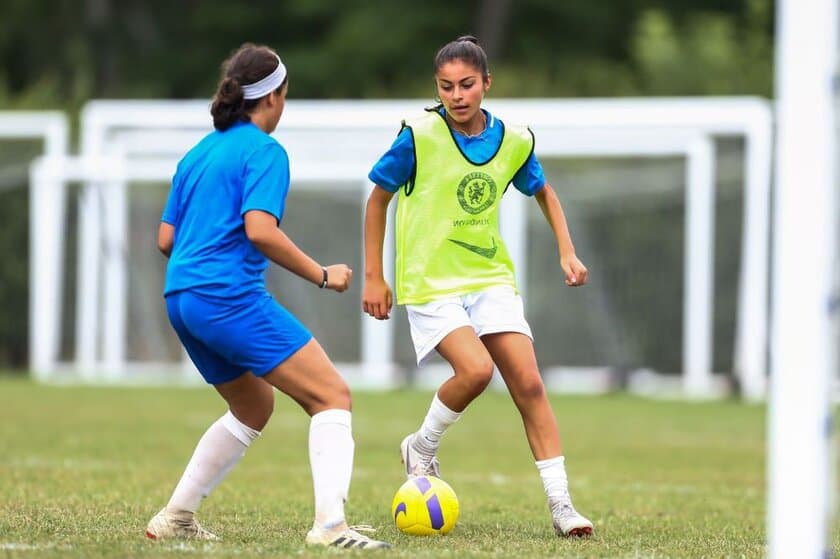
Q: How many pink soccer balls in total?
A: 0